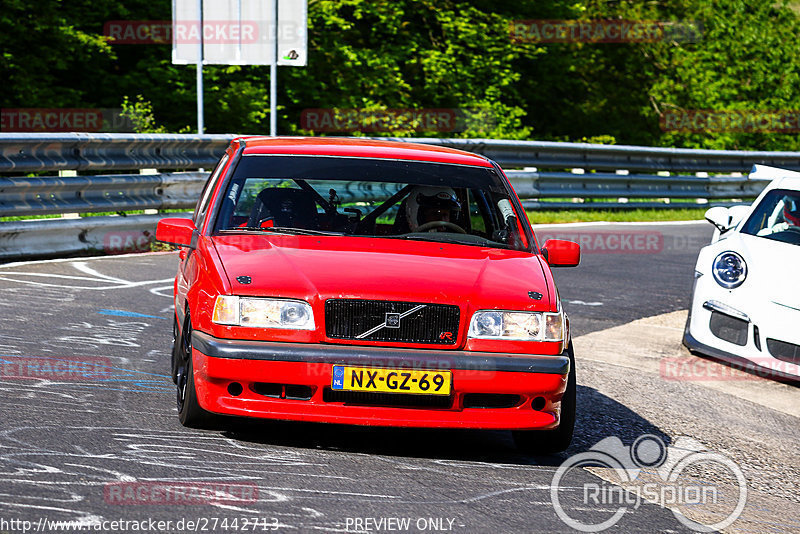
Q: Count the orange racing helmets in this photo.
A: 0